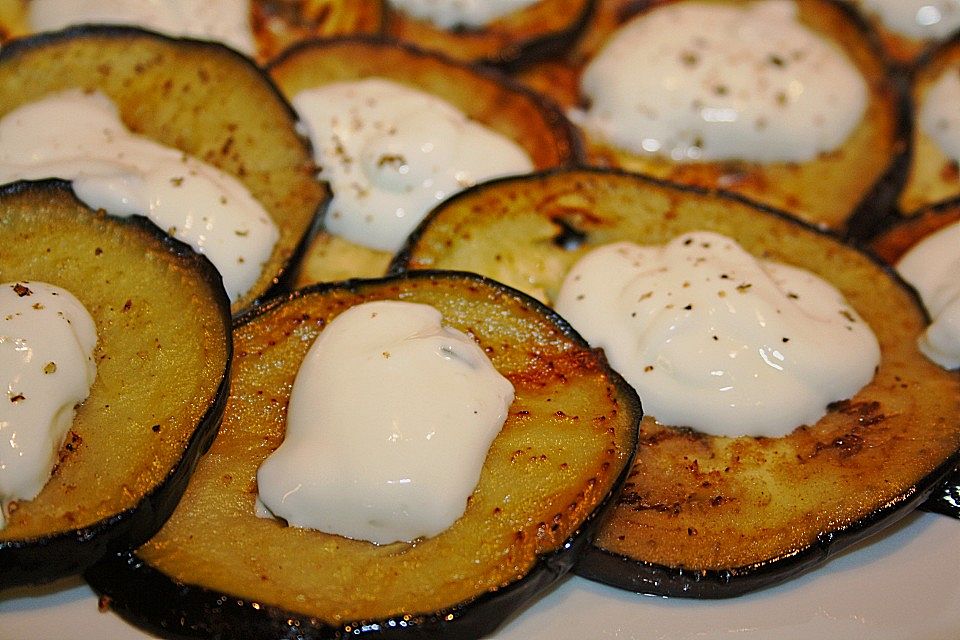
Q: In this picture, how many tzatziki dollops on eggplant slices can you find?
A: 11